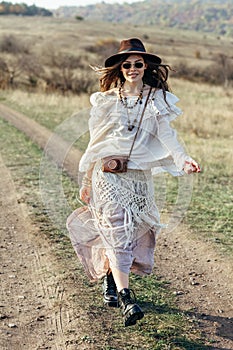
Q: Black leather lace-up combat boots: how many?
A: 2